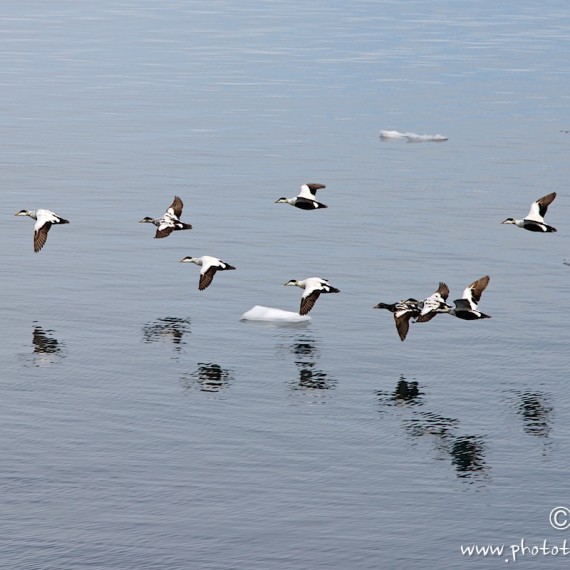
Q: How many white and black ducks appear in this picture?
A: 9